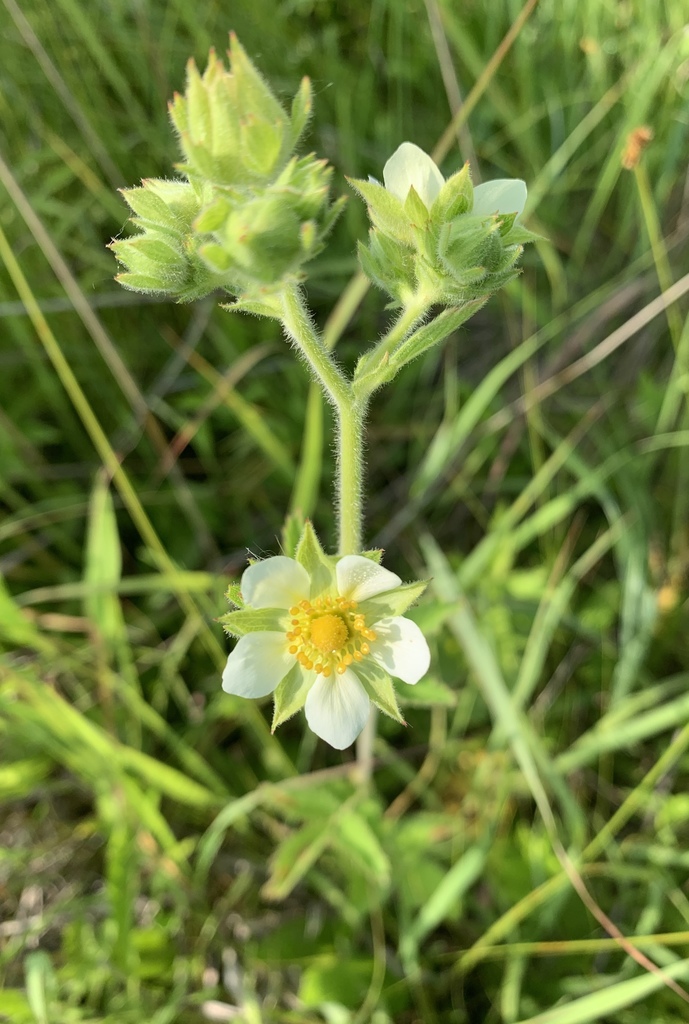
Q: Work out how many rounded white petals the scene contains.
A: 7